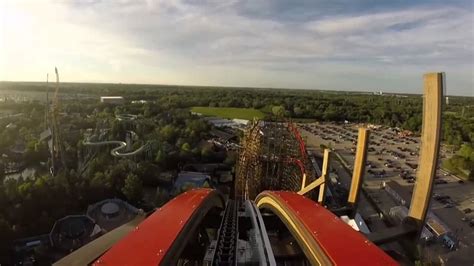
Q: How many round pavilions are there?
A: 2